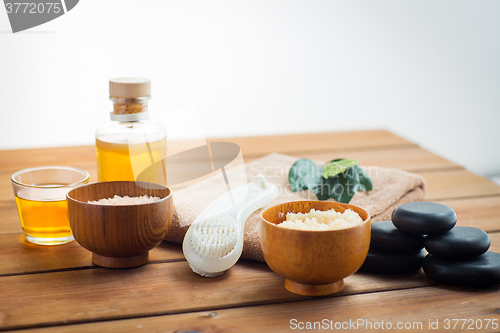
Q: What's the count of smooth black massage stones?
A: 5